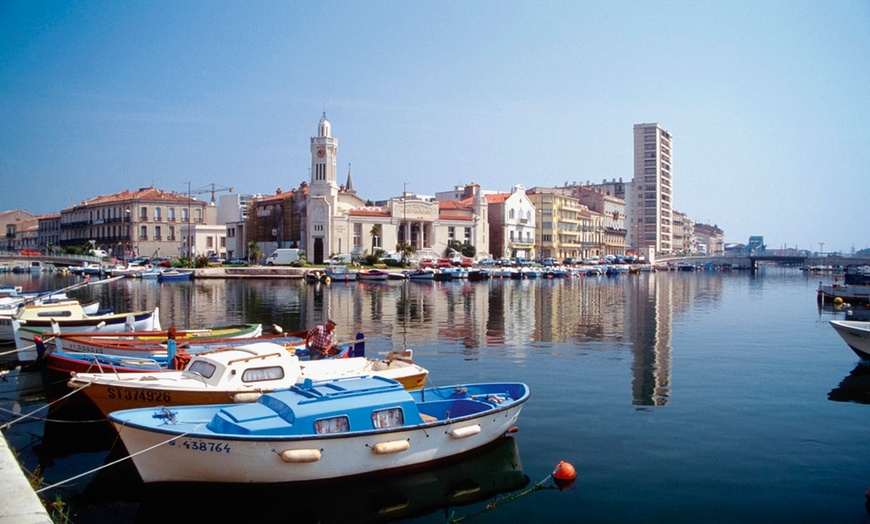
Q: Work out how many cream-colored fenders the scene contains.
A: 4